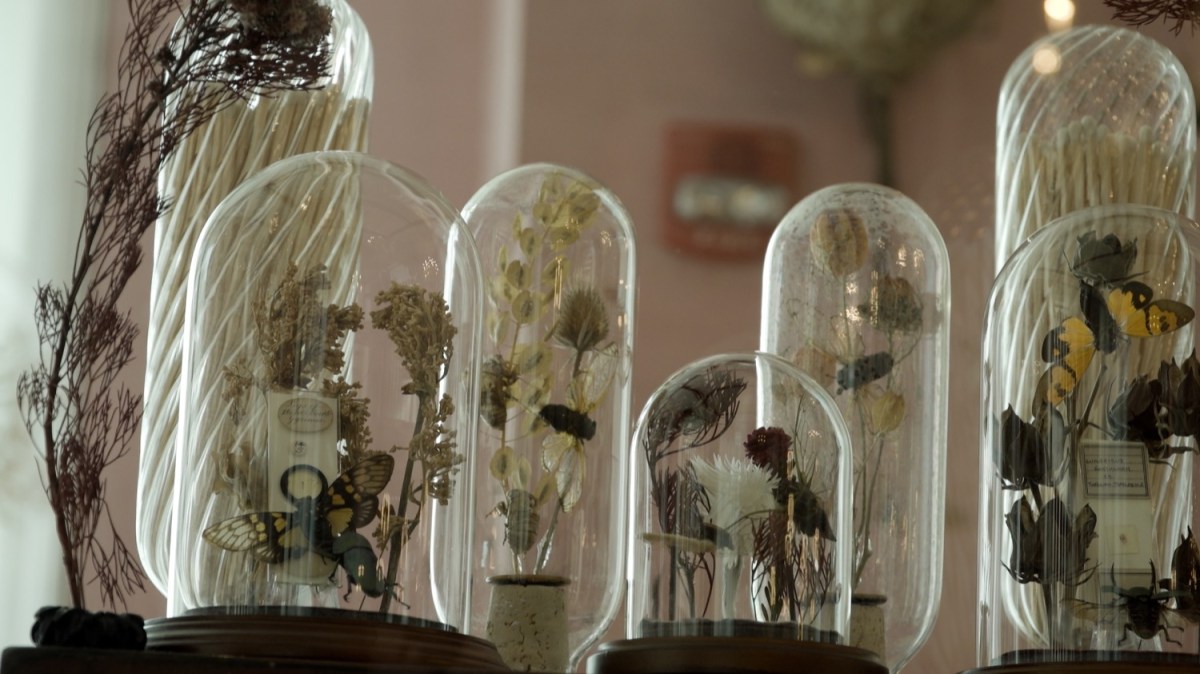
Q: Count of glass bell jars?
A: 7